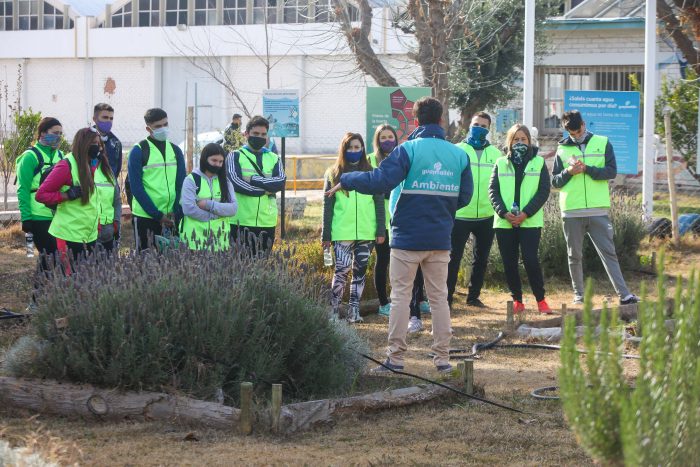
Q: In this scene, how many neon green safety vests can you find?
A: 11